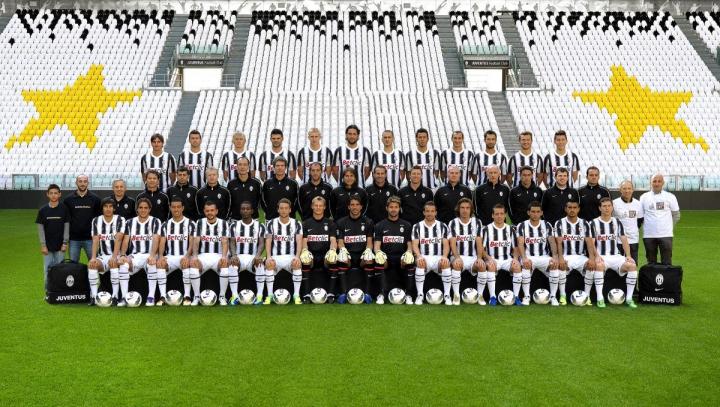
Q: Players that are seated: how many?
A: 15